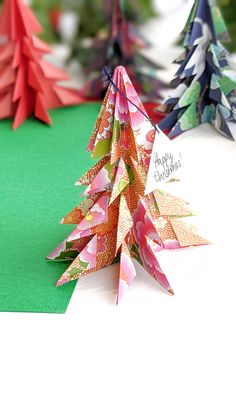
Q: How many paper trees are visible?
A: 4